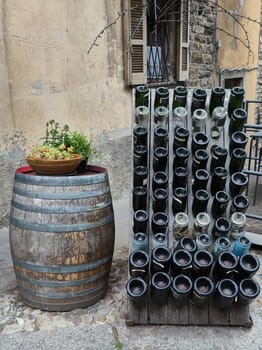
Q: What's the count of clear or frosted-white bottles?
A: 8